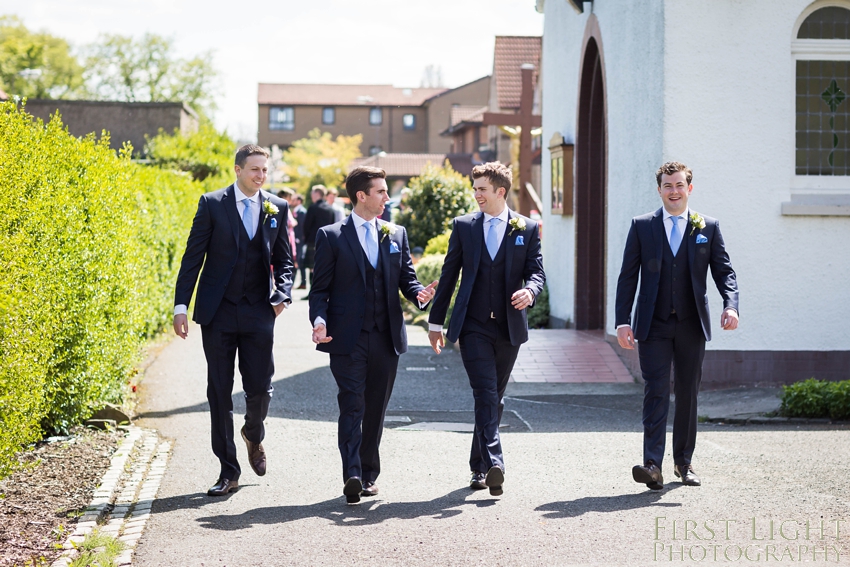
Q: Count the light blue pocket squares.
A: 4